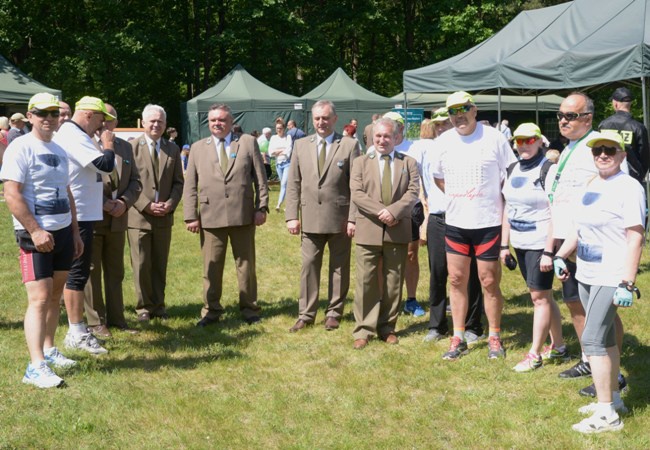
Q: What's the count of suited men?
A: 5